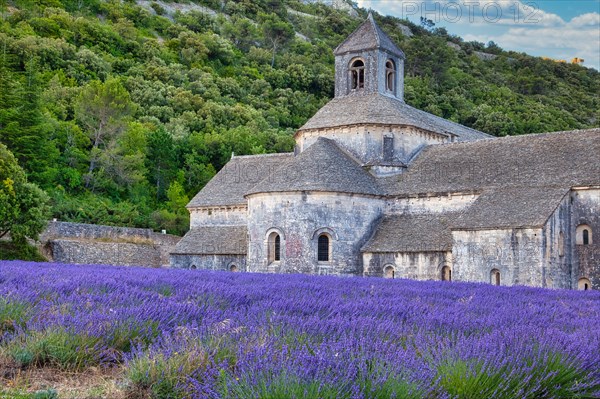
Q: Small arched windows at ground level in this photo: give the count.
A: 6